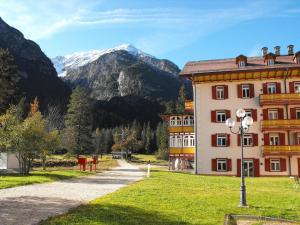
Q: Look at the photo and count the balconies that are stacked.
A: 3